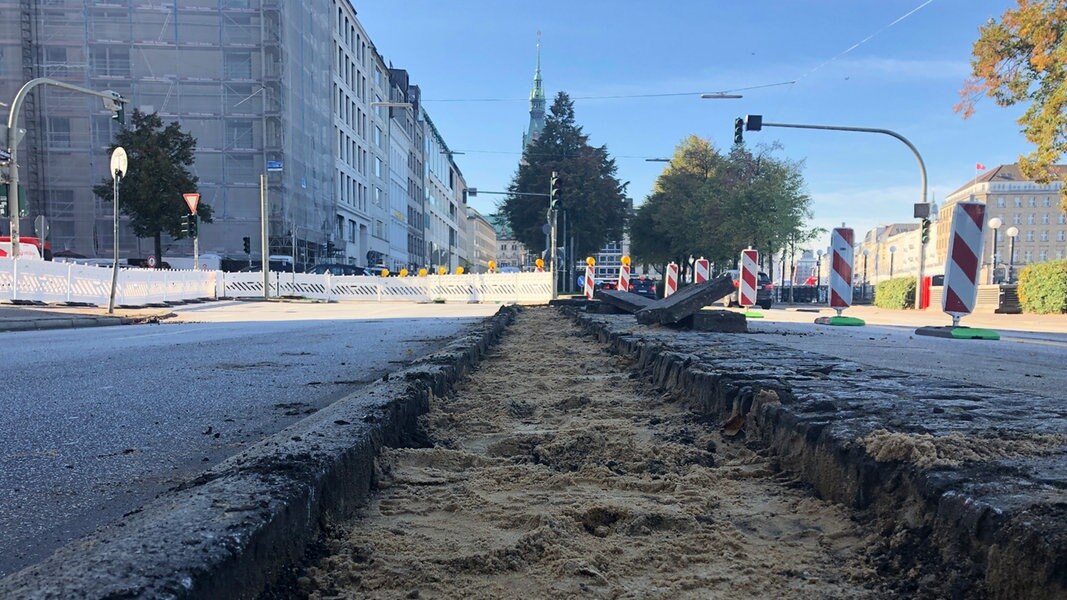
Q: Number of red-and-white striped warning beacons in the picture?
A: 7